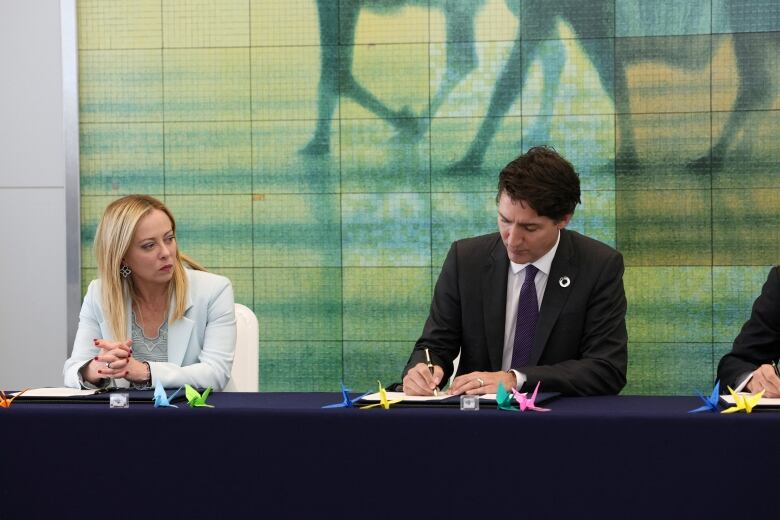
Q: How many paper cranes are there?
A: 9